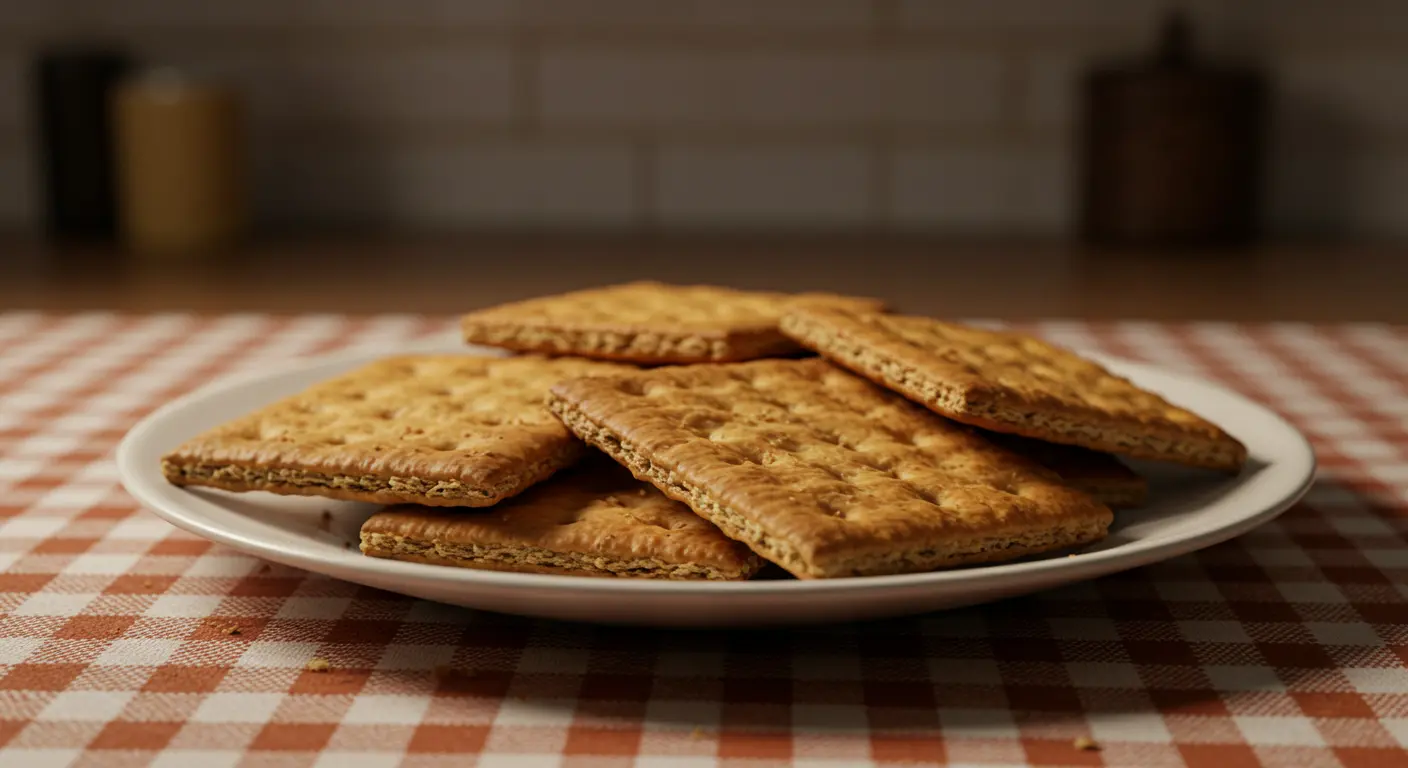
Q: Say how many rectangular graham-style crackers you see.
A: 6